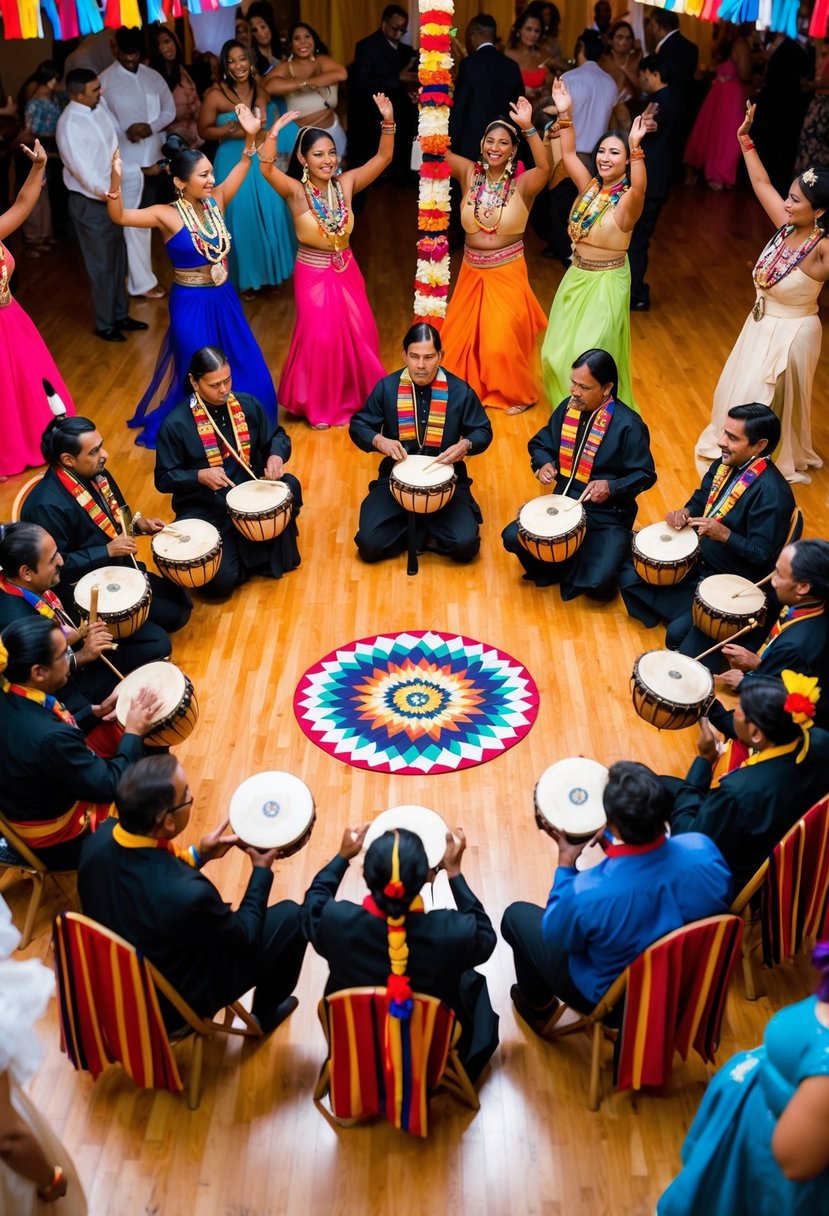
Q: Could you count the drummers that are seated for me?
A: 12